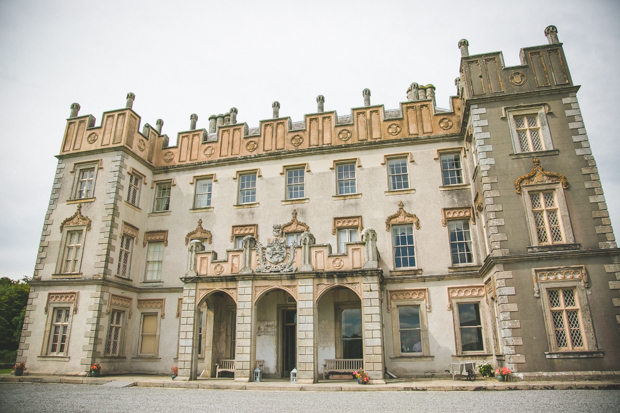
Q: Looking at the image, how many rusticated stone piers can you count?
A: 4